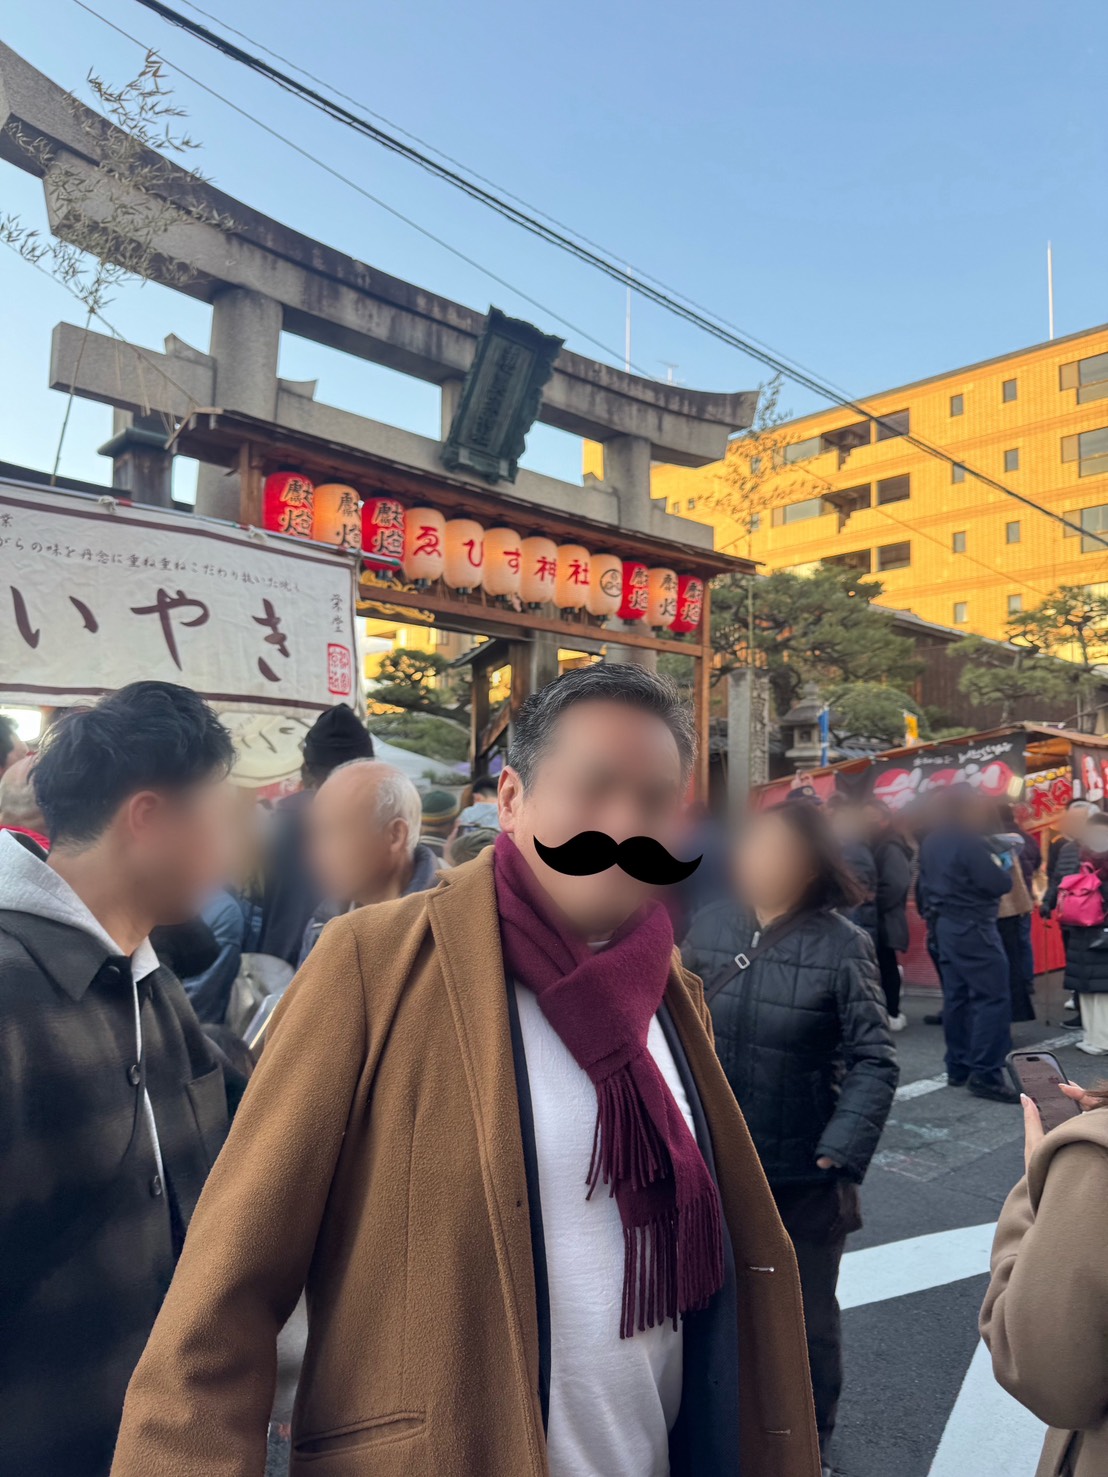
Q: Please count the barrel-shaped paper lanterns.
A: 12